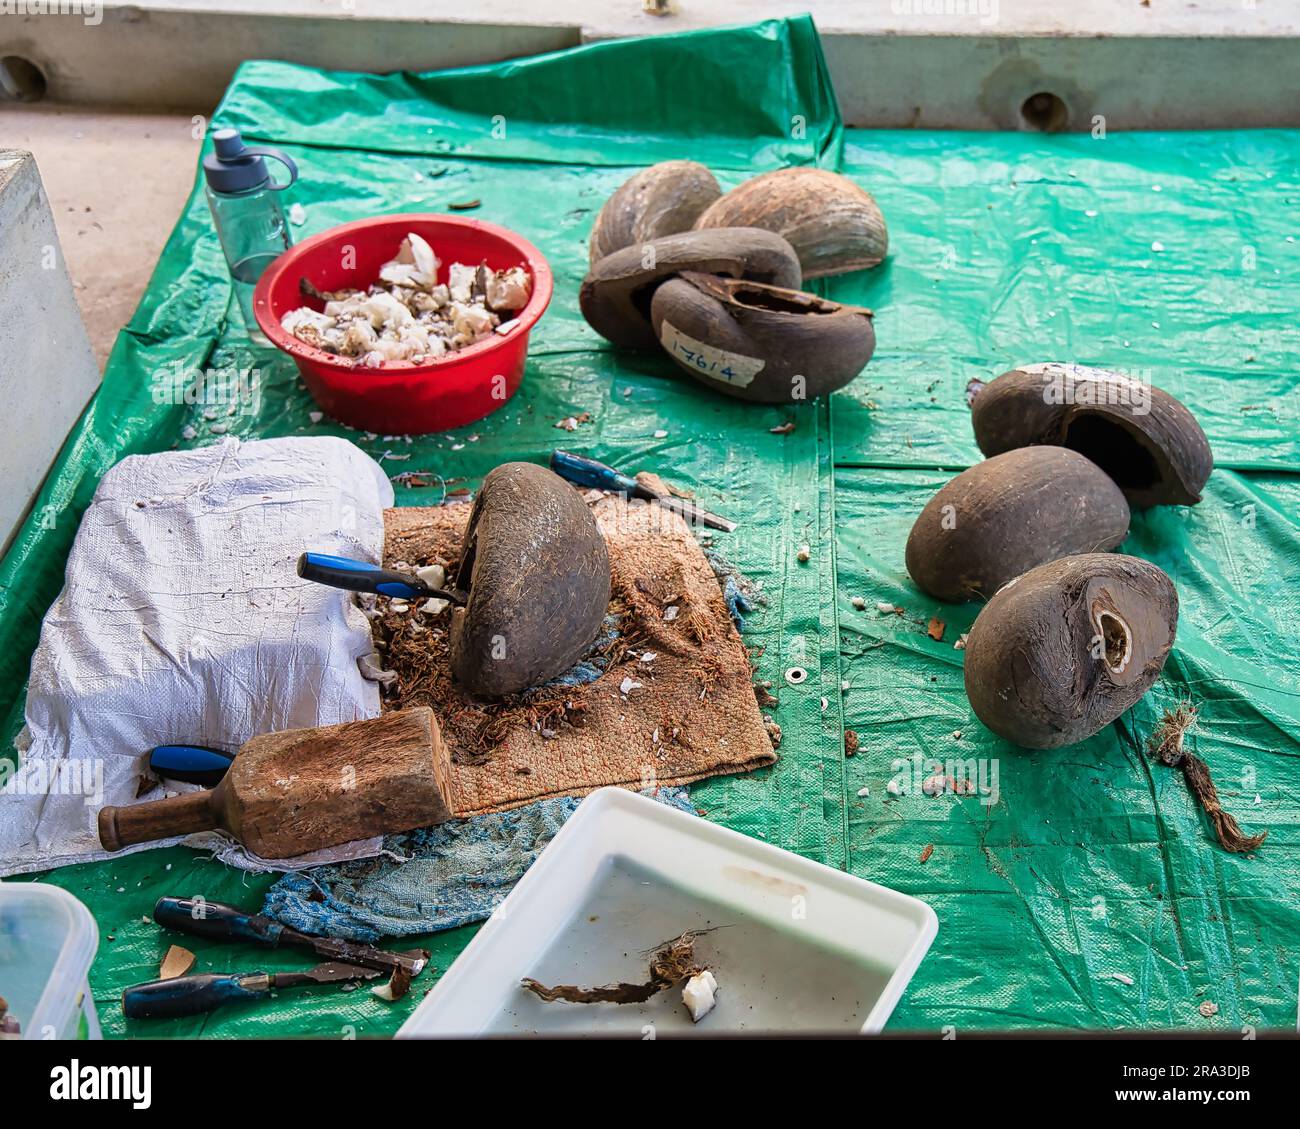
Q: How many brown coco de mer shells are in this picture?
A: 8